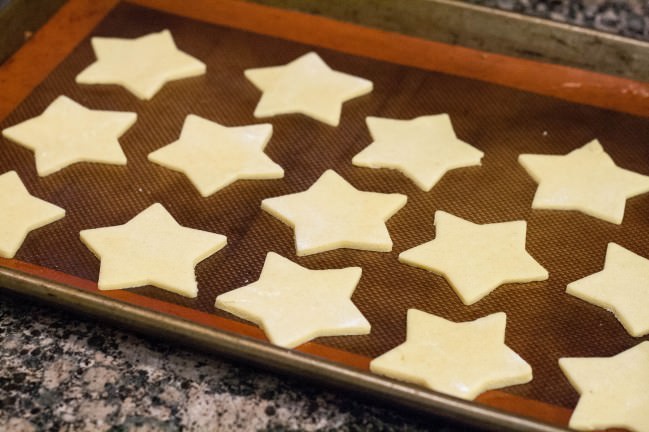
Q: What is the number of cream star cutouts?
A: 14